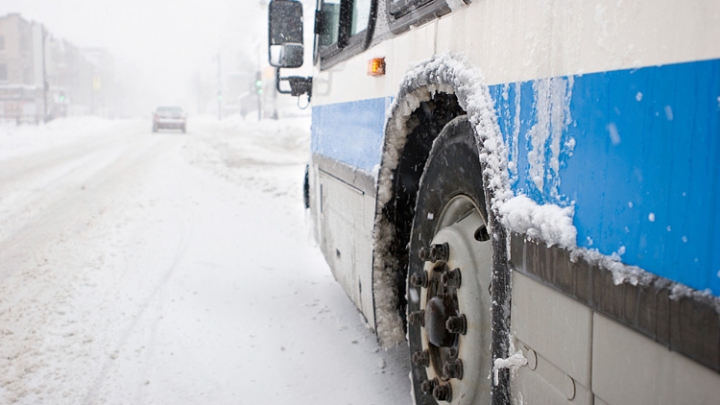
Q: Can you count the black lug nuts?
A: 10